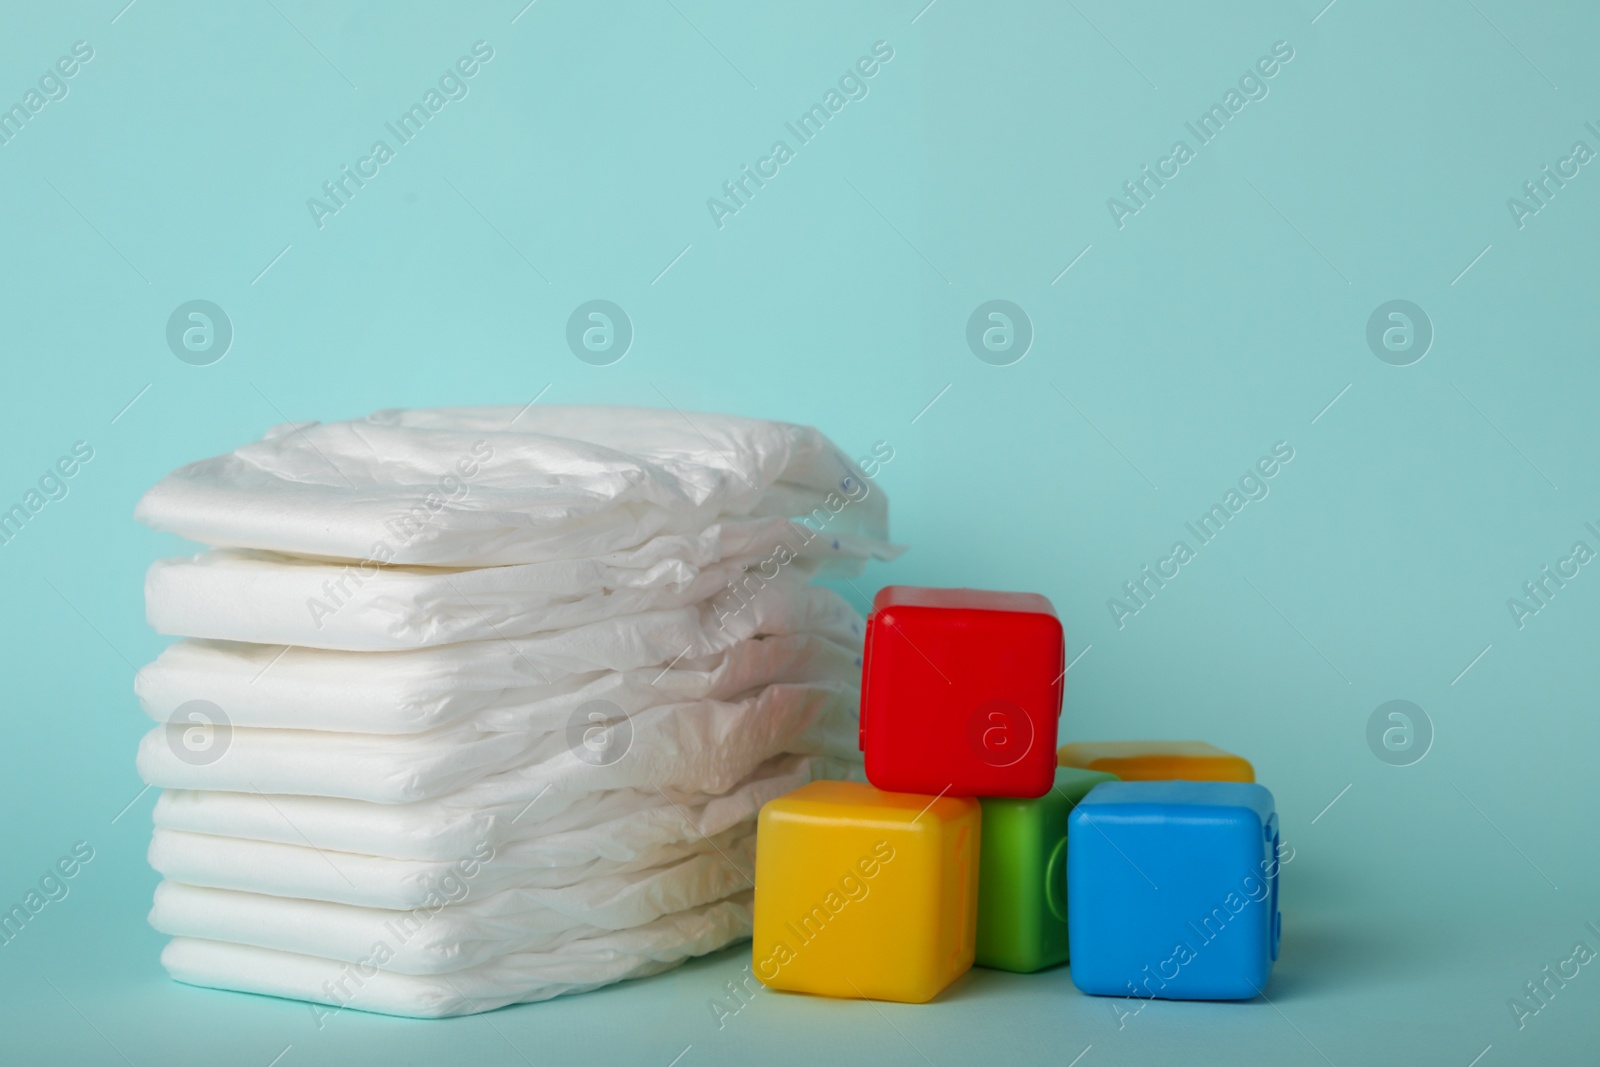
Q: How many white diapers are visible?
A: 8